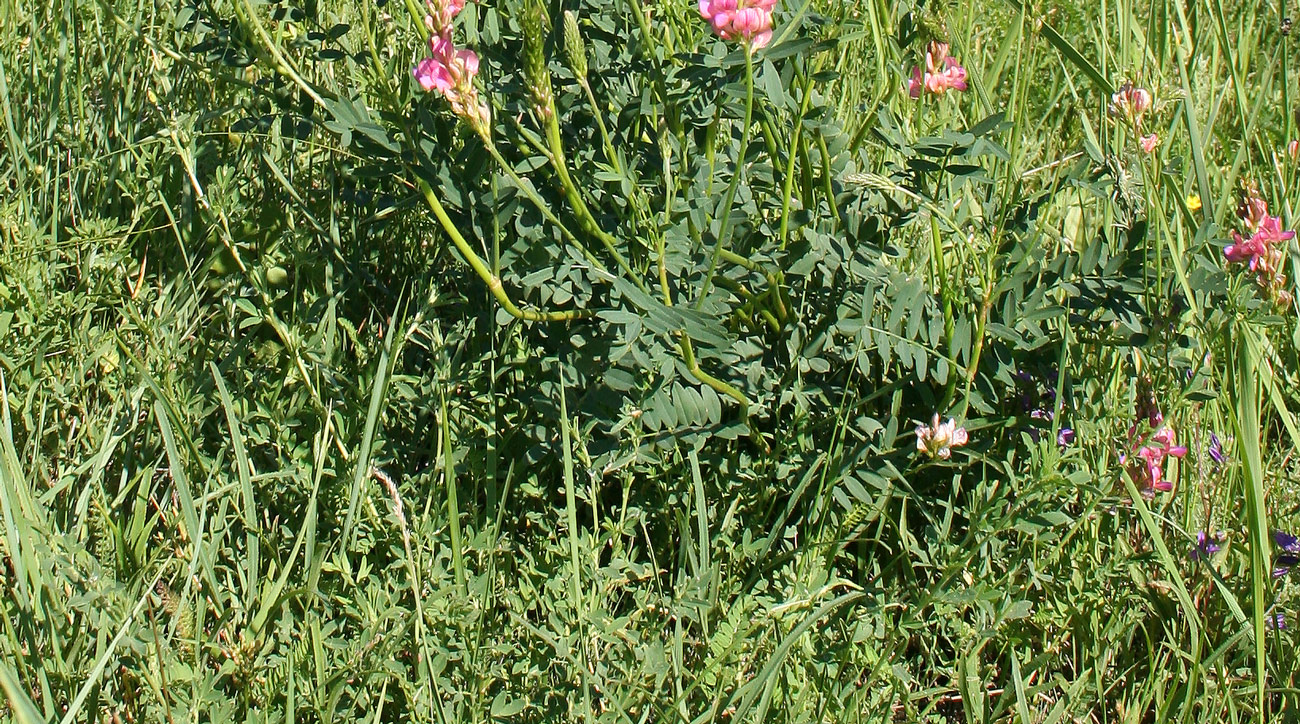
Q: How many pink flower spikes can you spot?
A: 7